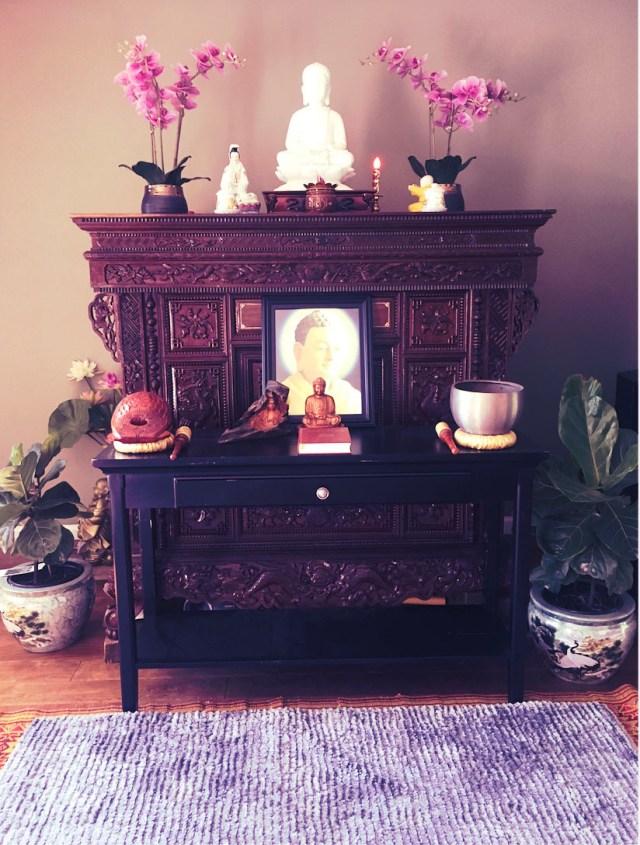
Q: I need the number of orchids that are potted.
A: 2